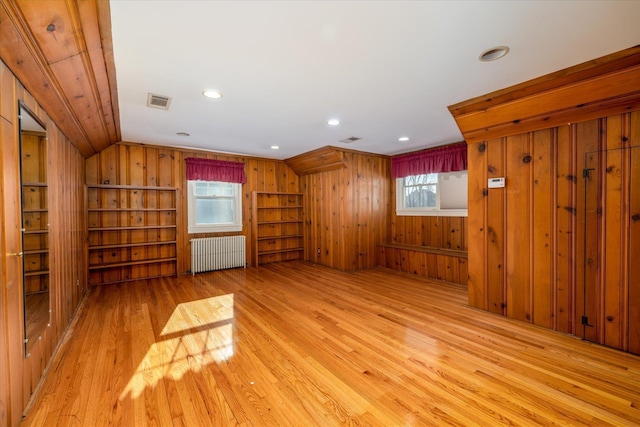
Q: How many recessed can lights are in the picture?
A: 6